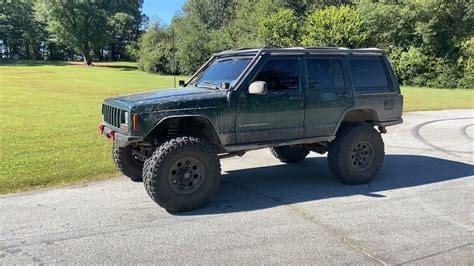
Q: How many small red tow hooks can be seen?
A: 2